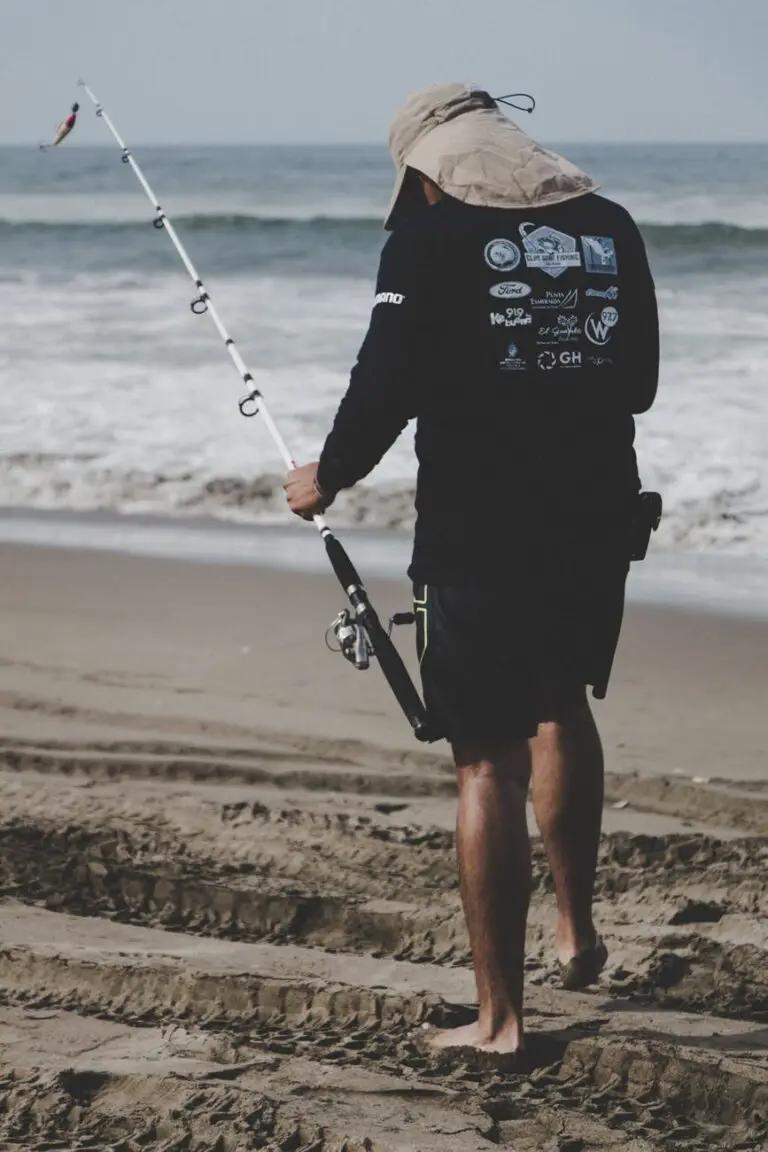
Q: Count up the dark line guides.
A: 5